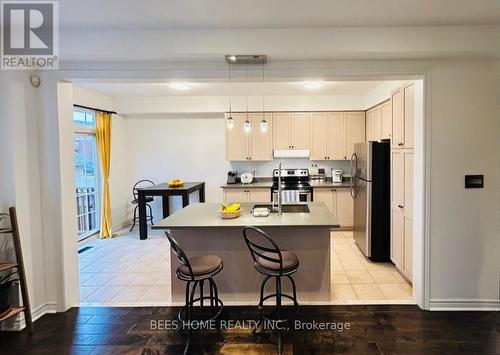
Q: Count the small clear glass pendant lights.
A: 3